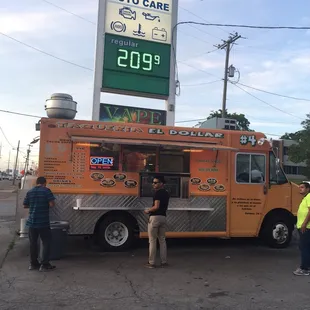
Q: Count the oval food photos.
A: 8